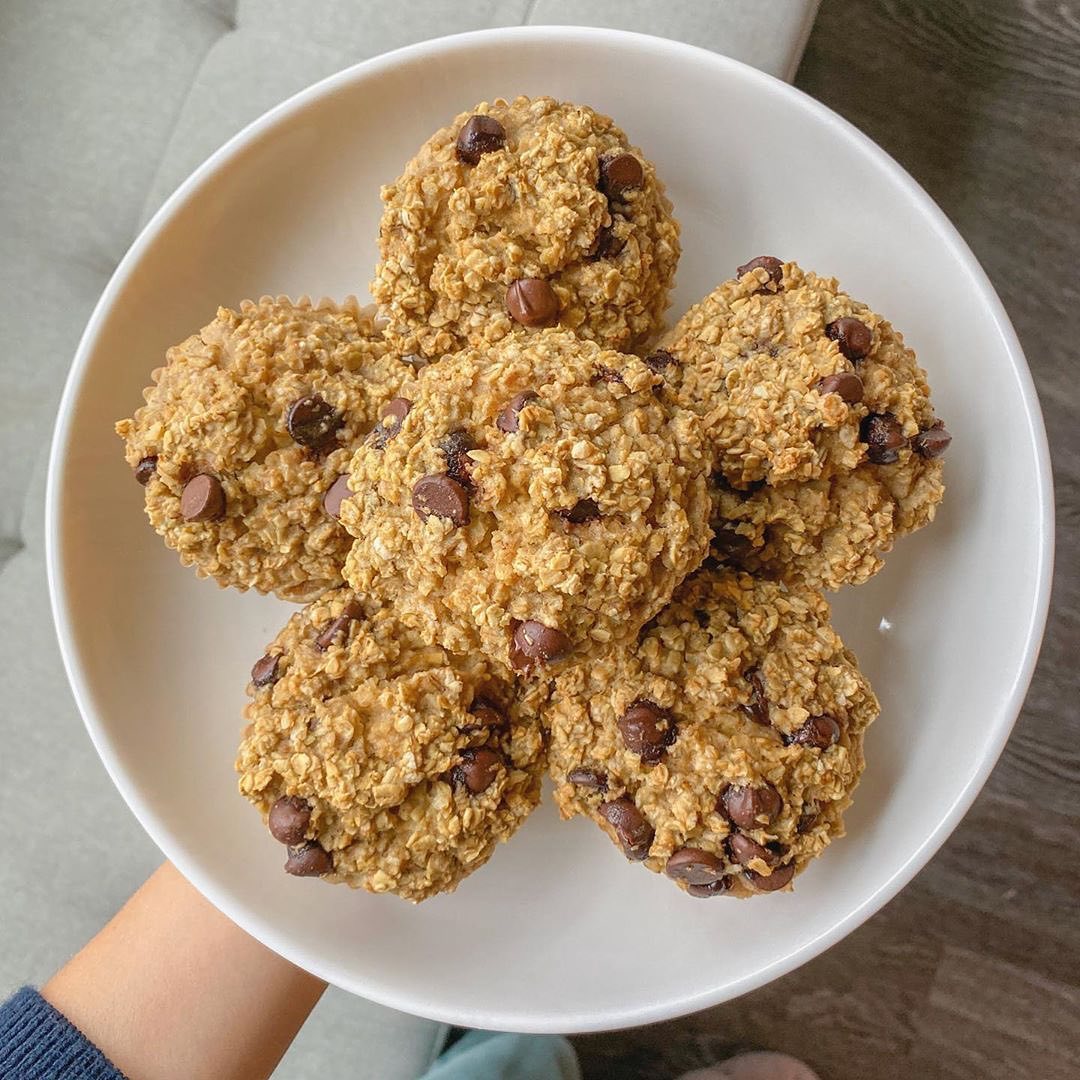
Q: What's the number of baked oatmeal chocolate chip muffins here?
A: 6